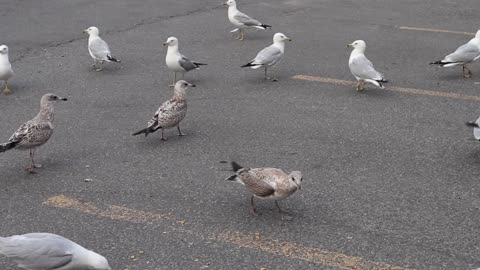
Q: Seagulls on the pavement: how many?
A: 12